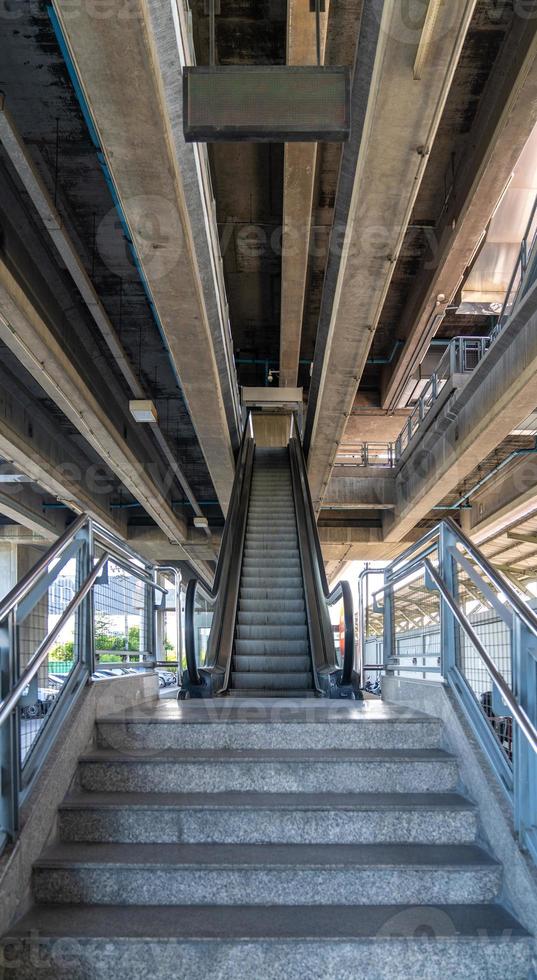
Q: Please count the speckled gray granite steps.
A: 5